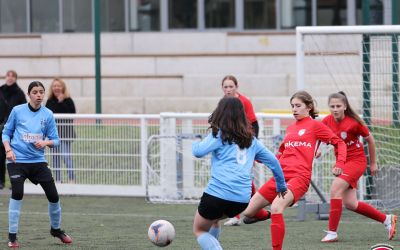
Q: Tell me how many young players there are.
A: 5